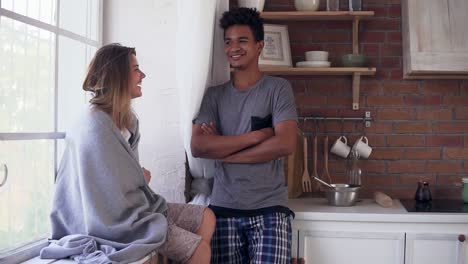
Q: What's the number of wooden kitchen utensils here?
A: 3